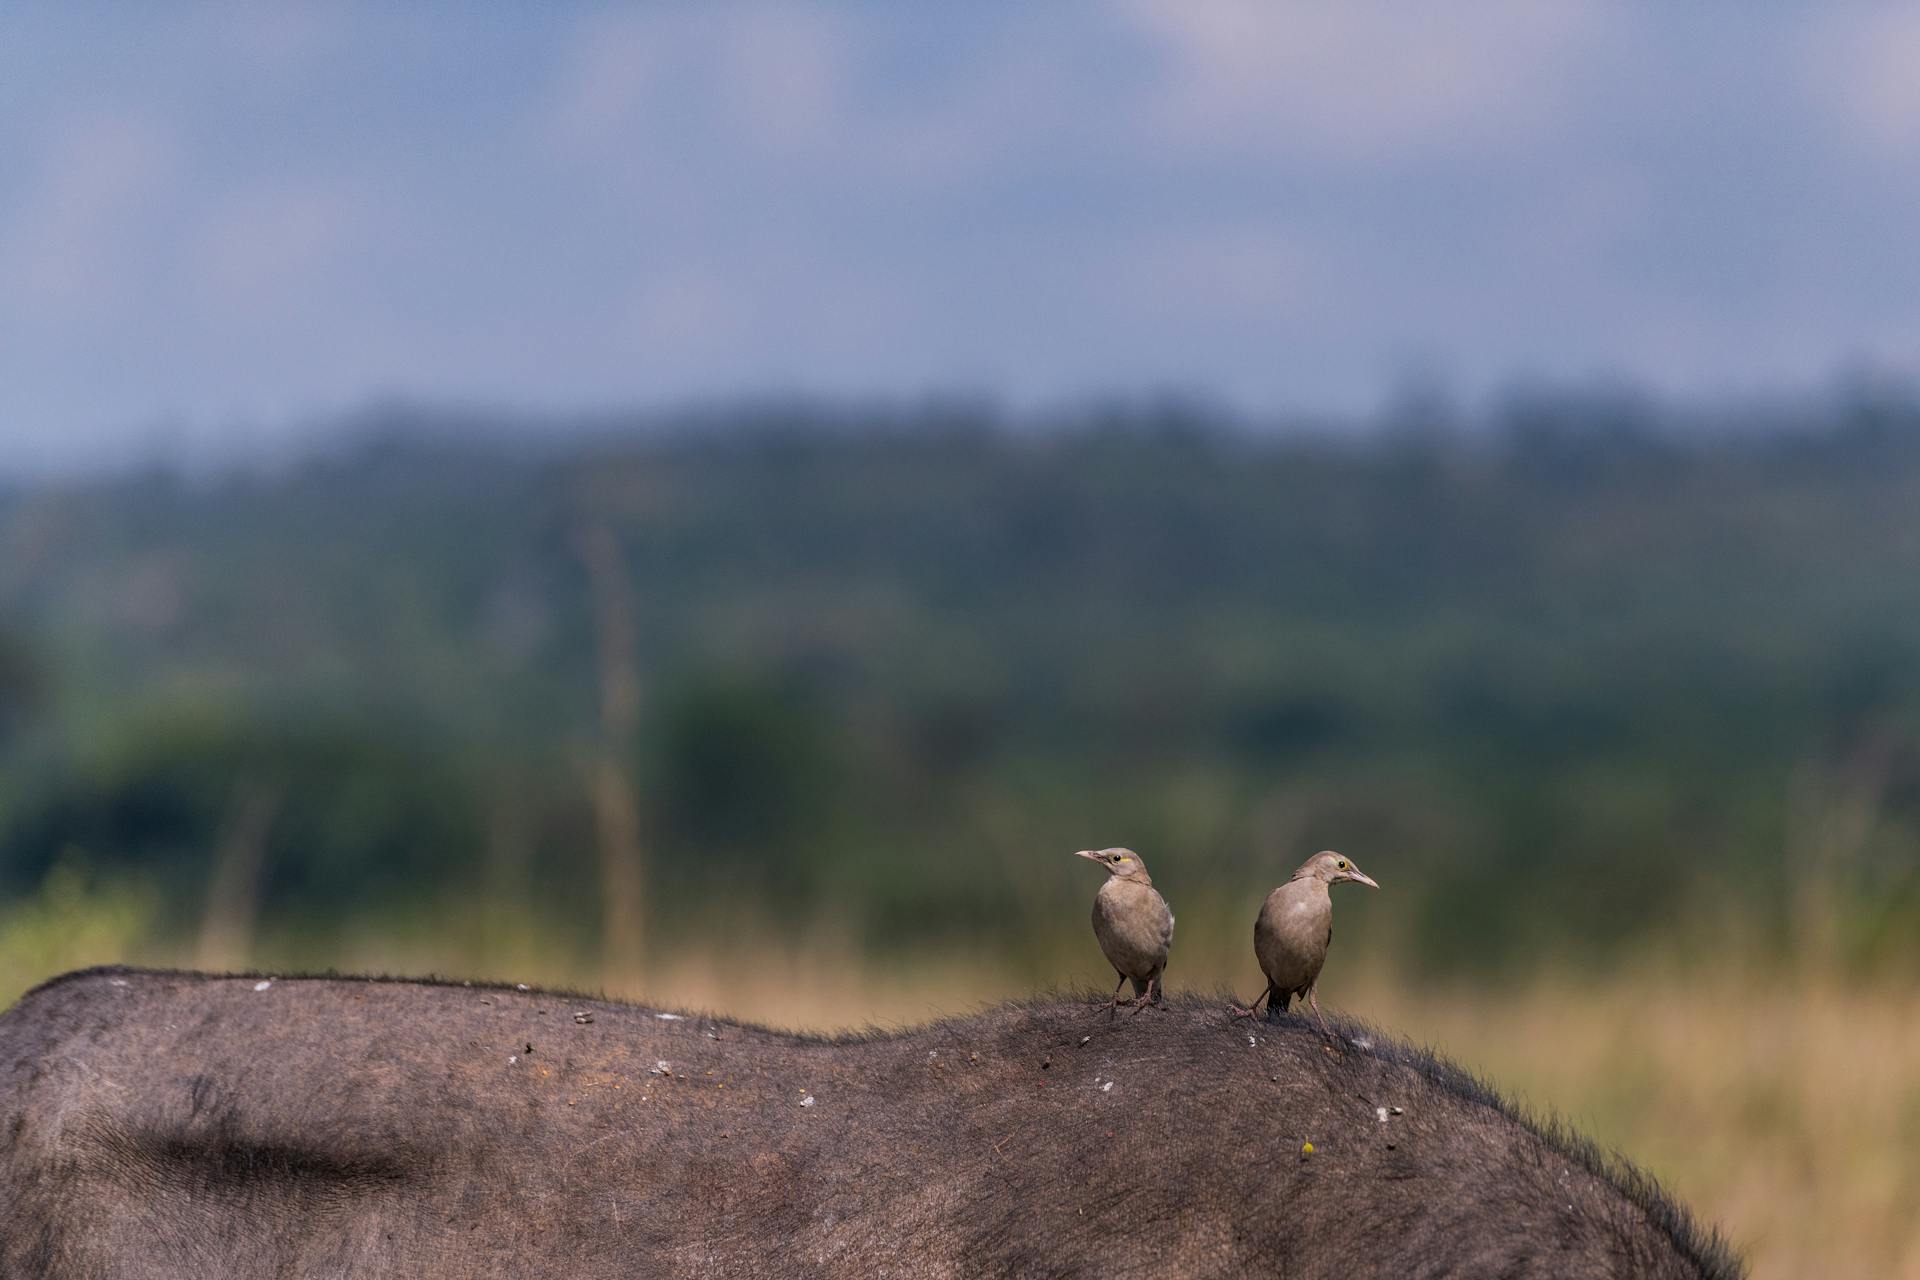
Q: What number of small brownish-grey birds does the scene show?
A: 2